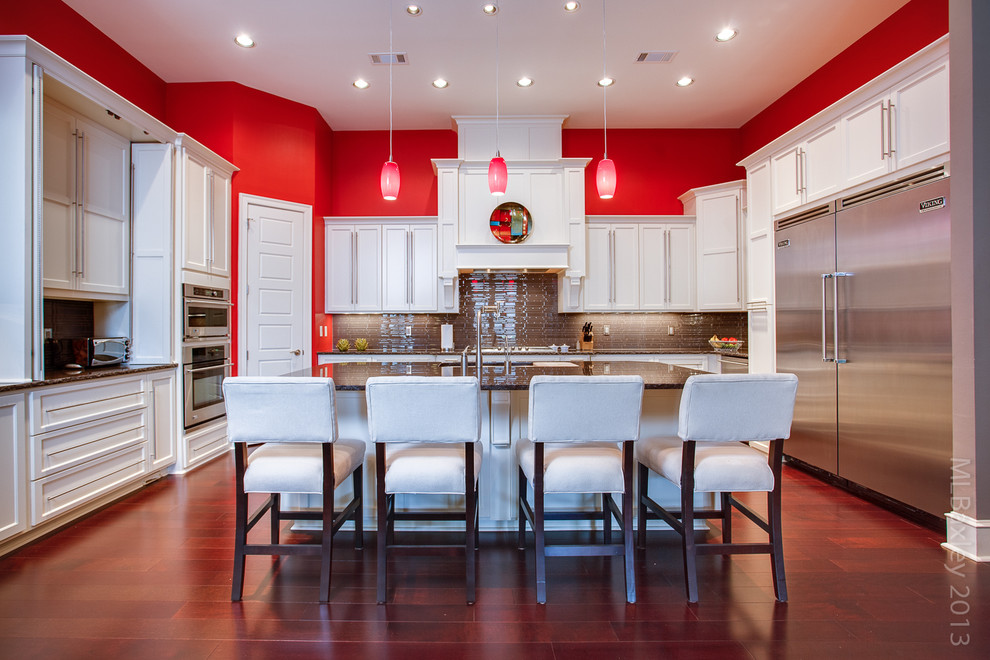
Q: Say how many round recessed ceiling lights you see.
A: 10